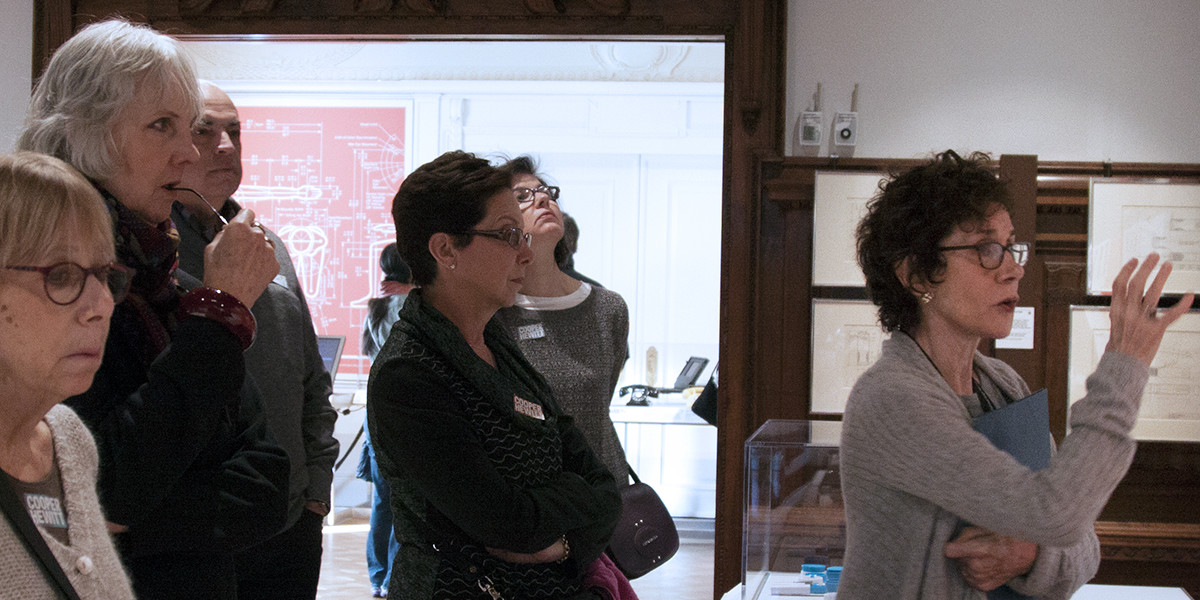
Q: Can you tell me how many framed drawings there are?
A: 4